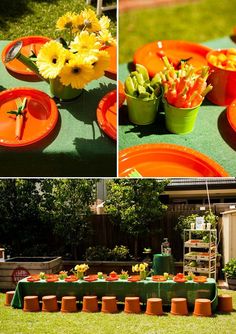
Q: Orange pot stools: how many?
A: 11